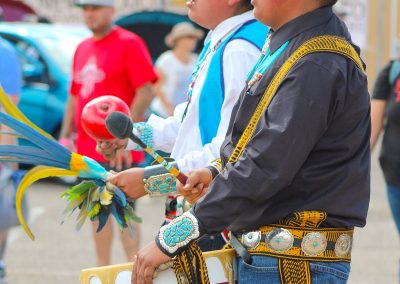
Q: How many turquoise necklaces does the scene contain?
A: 2